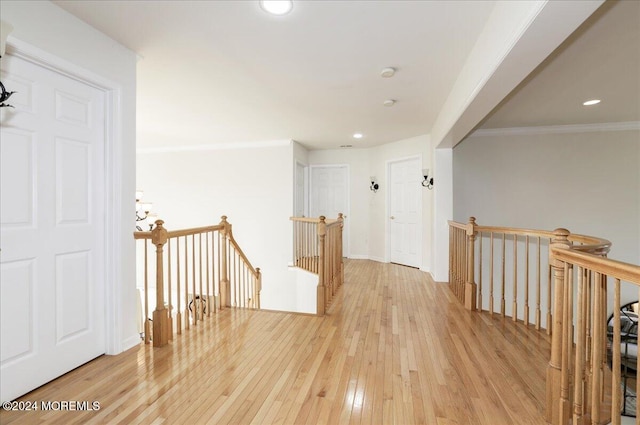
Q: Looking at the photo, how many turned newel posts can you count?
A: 7